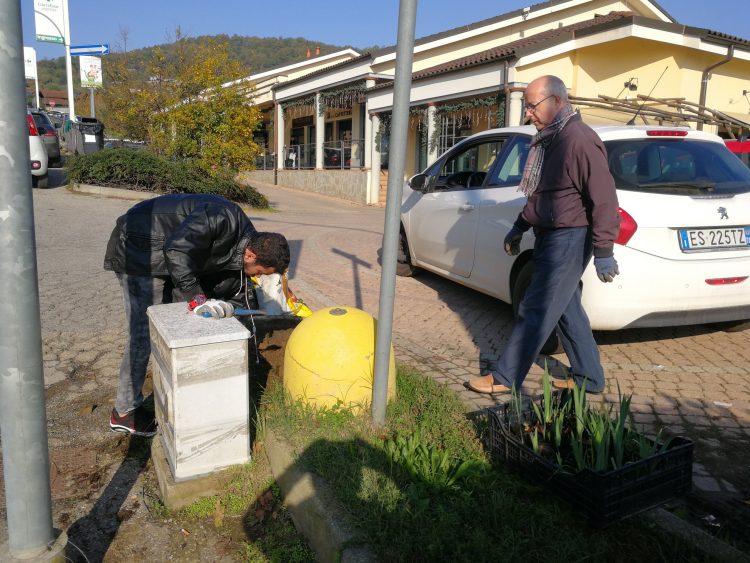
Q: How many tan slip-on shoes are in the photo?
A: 2